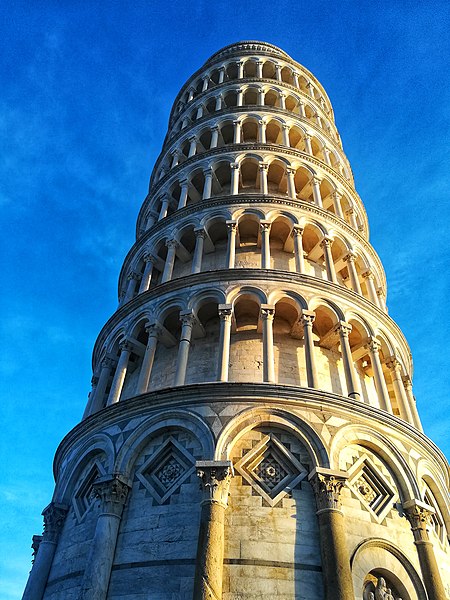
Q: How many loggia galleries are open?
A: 6